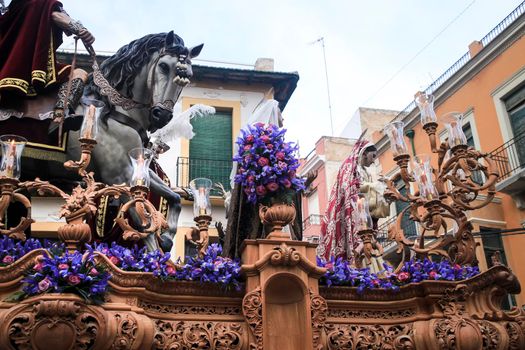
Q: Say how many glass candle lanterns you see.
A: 9